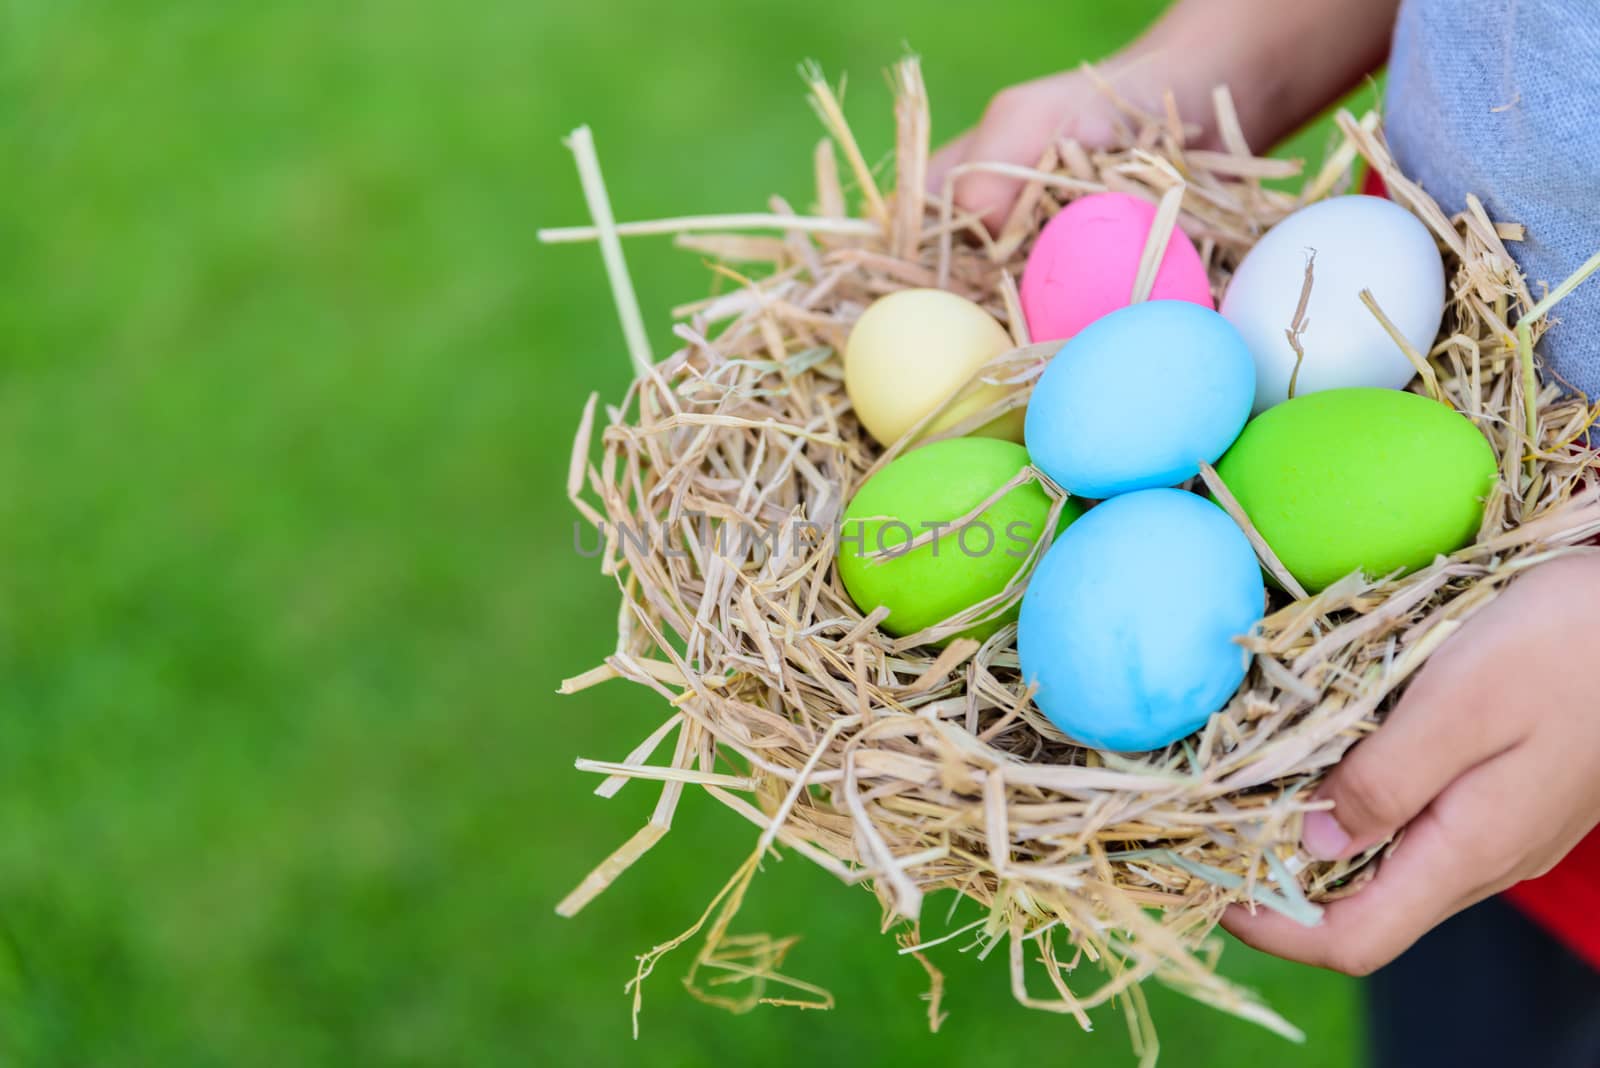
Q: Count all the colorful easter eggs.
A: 7